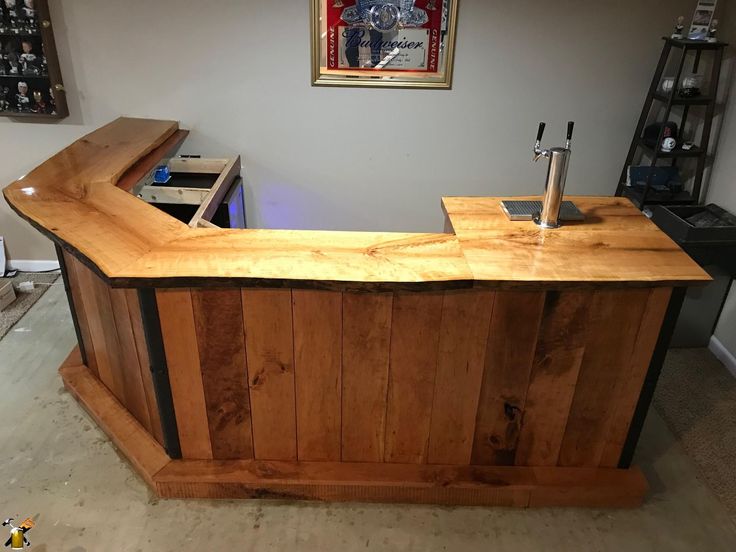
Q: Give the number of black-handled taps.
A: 2